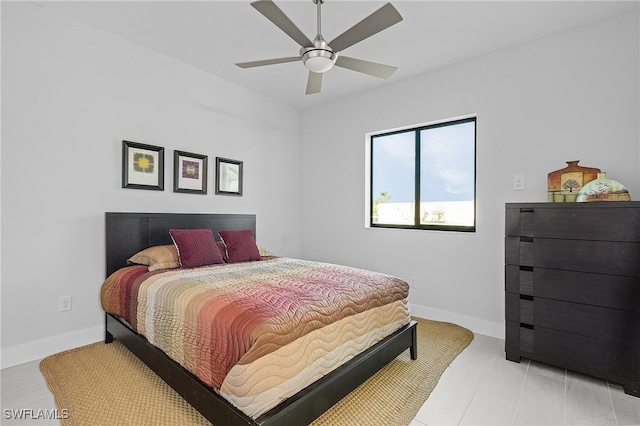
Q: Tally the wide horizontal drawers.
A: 5